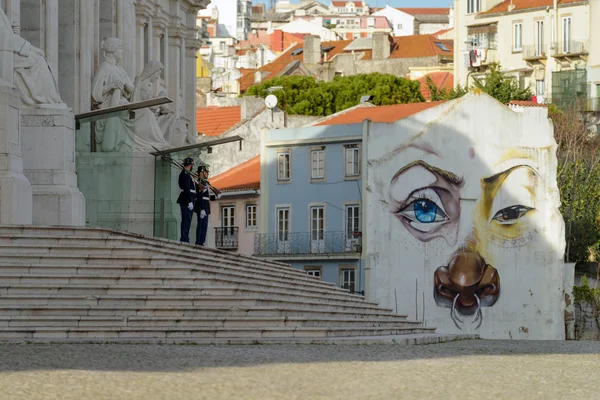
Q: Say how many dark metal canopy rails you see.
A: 2